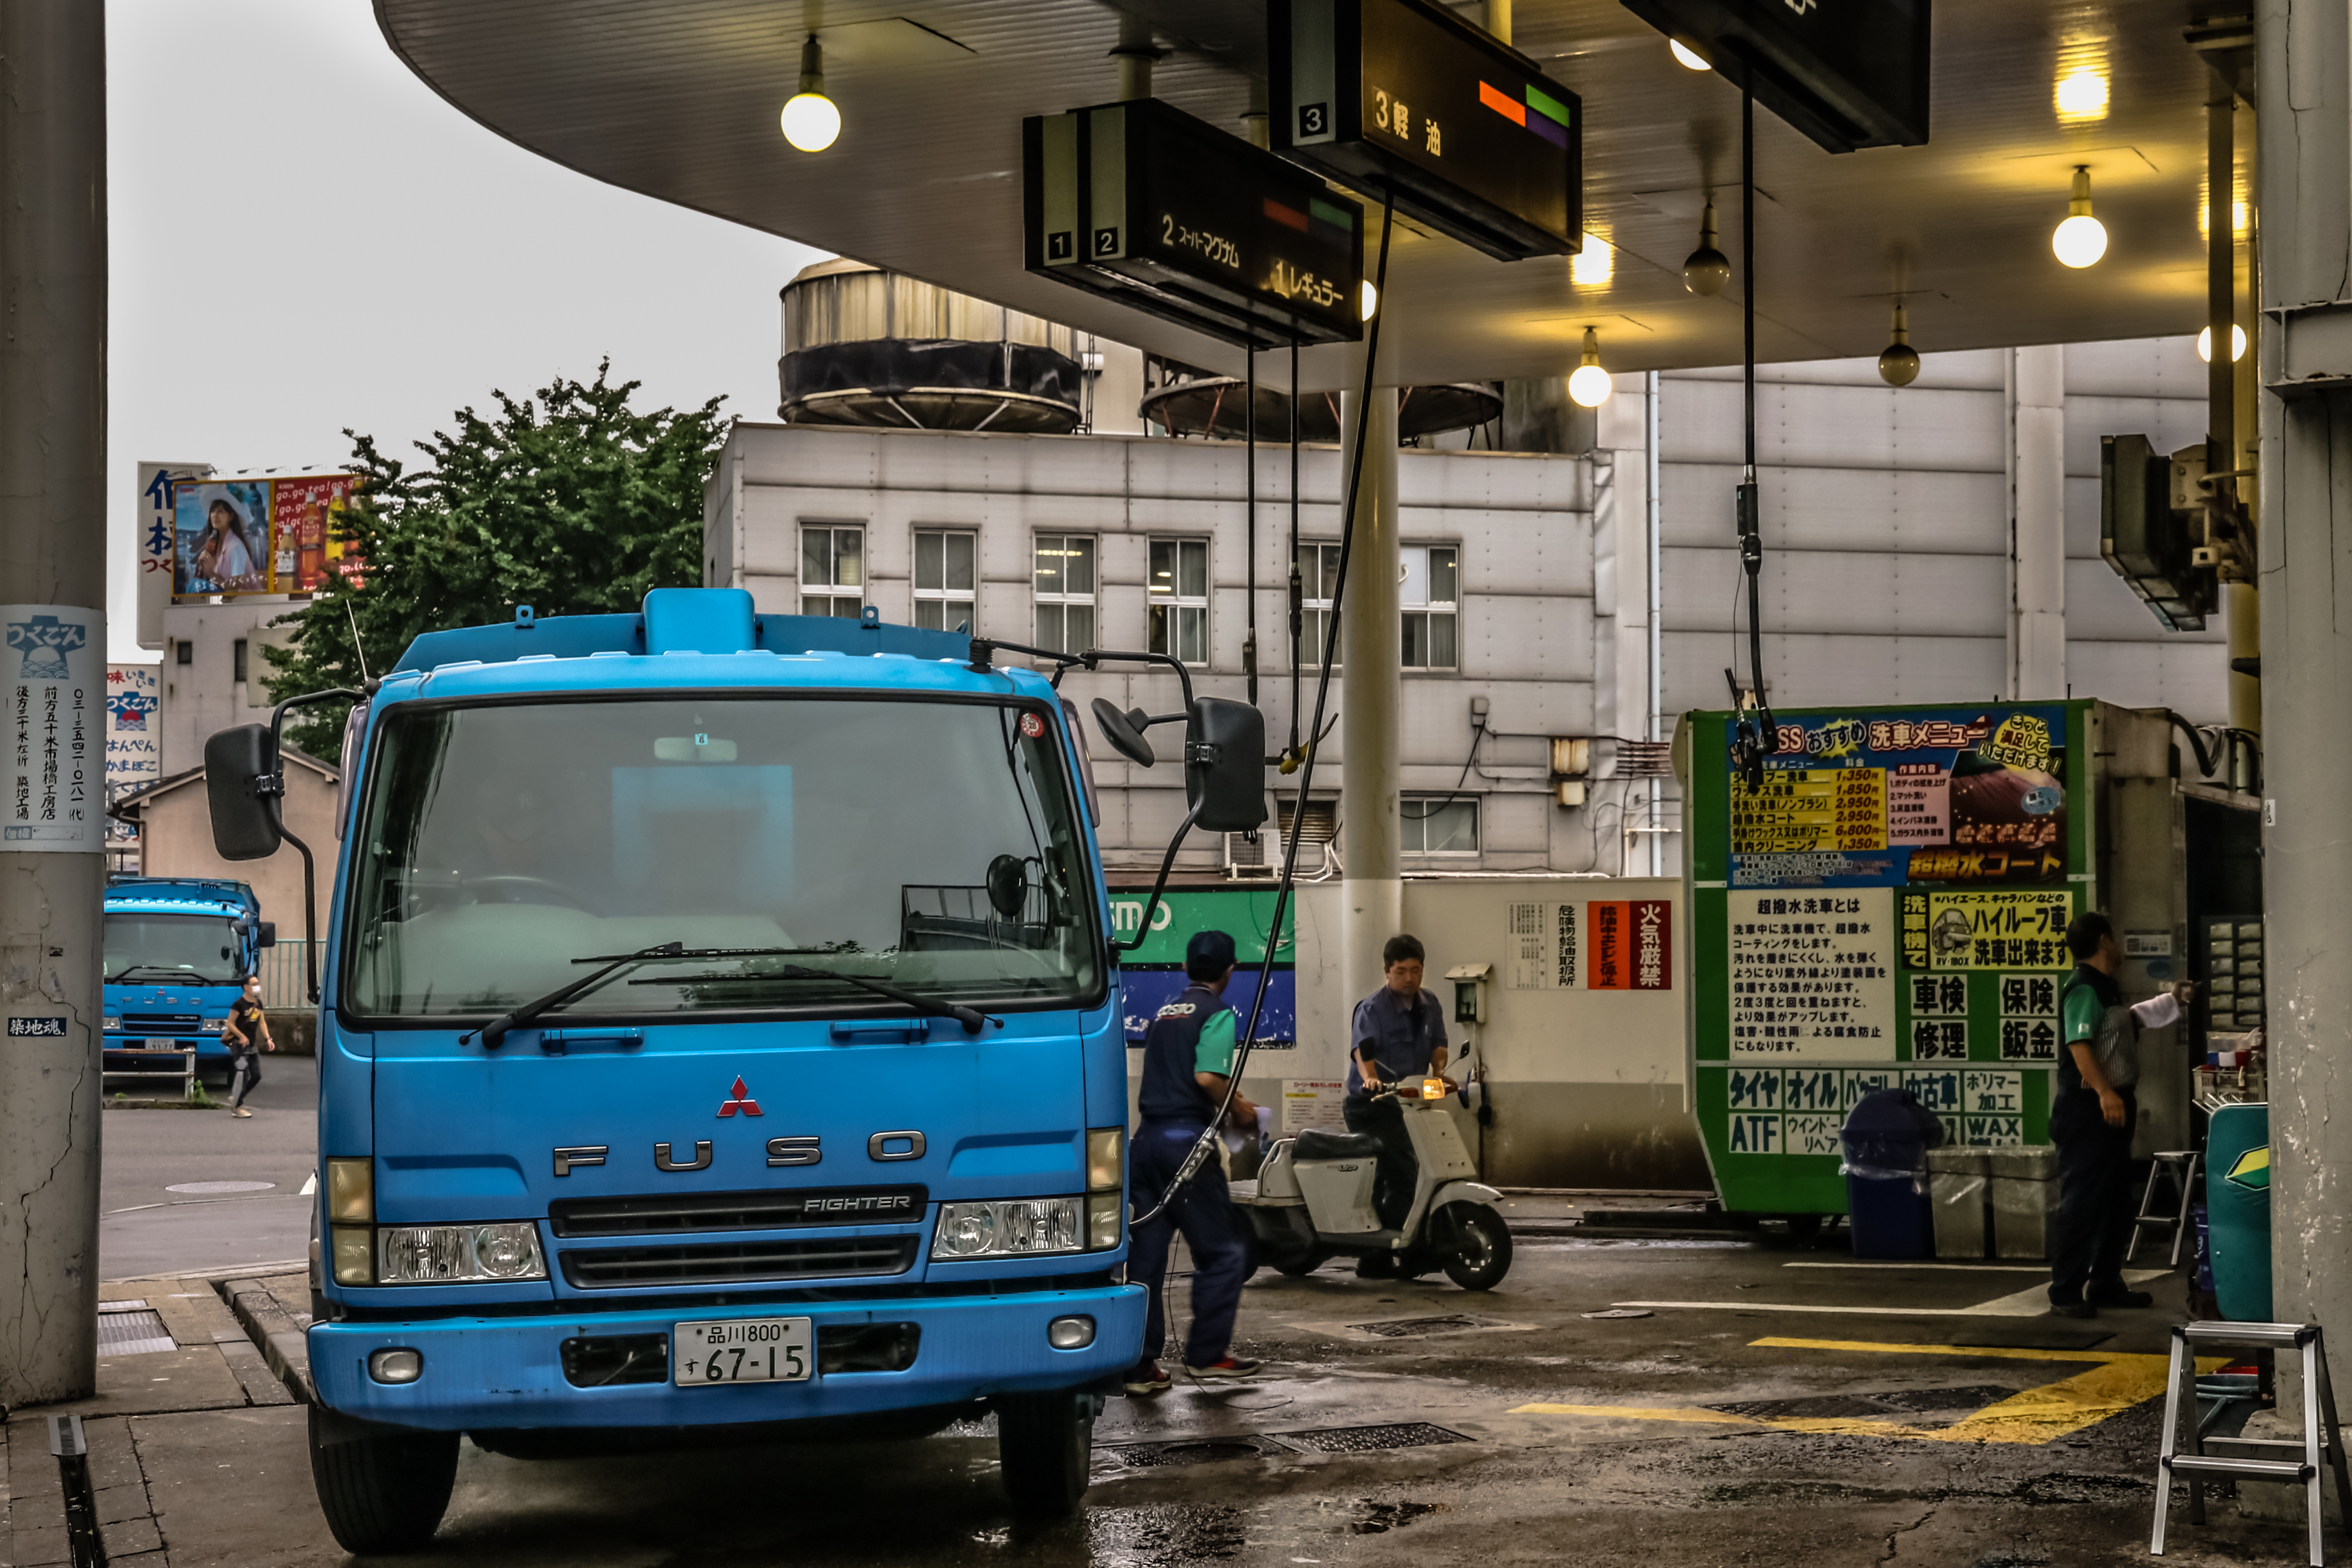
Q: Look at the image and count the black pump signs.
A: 3